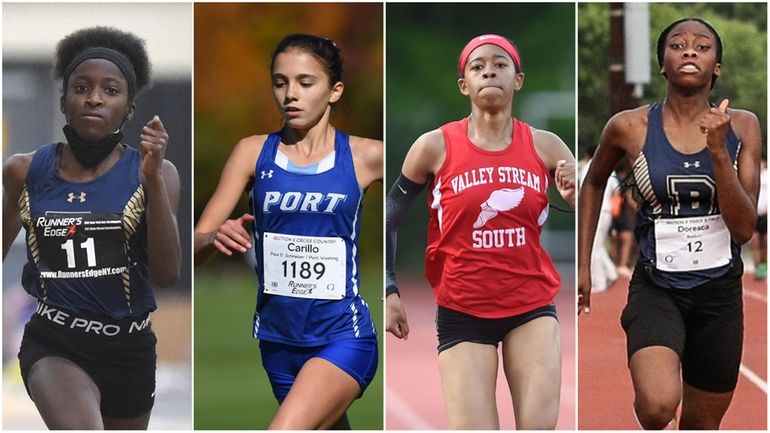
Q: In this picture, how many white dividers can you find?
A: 3